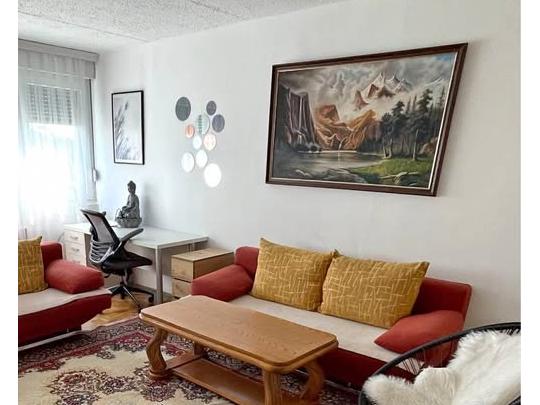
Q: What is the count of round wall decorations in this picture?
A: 10